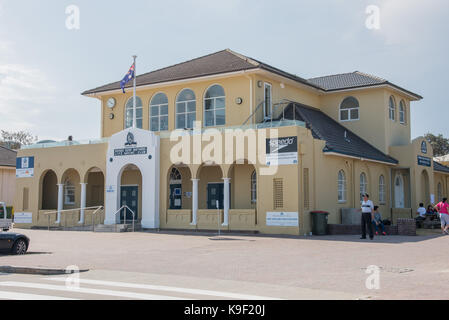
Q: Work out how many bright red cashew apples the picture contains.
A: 0